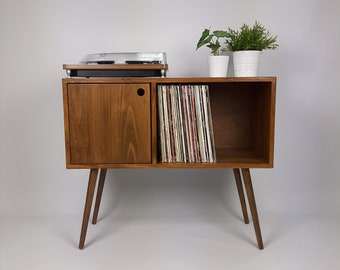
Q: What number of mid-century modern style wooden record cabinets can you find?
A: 1